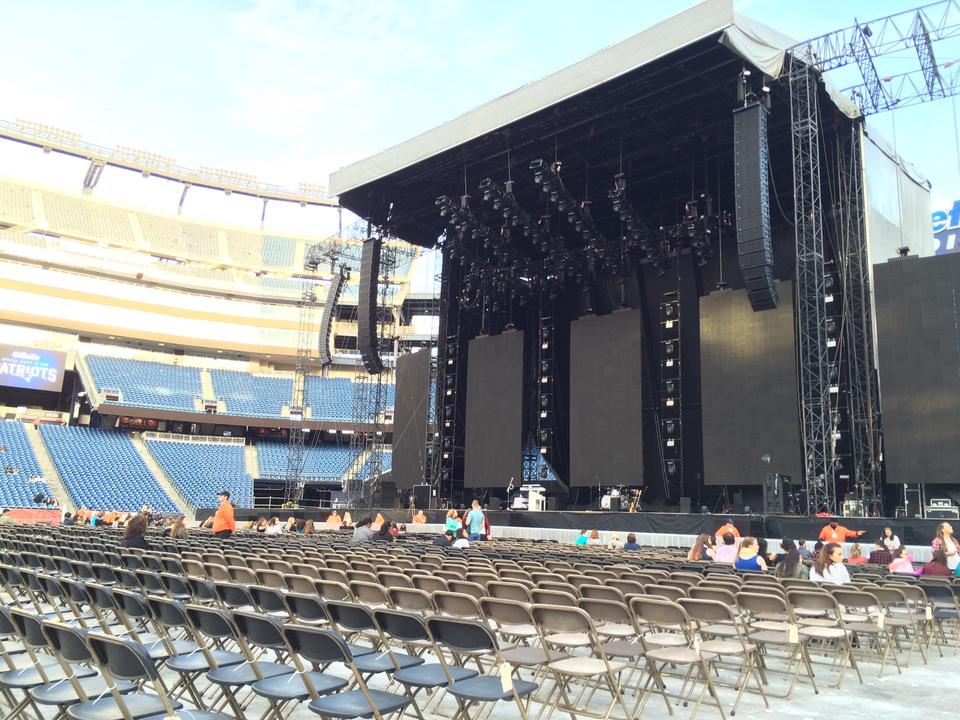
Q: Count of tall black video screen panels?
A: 5